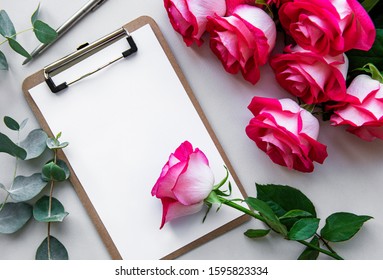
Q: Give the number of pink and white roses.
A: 7